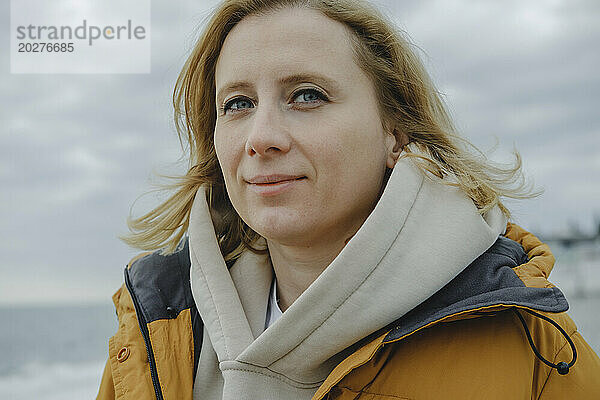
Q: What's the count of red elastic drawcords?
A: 0